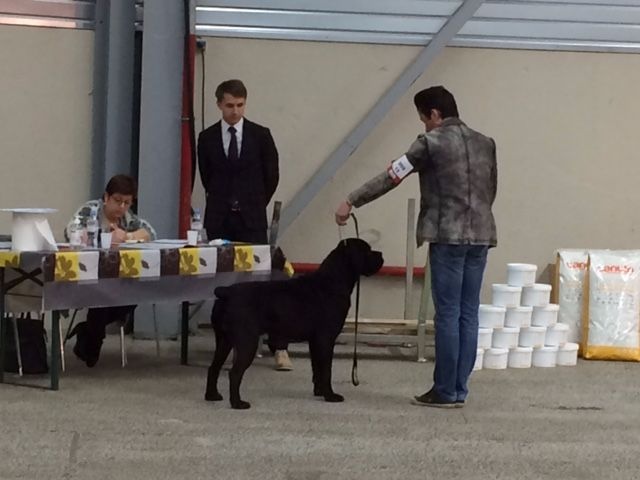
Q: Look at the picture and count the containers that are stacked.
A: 15